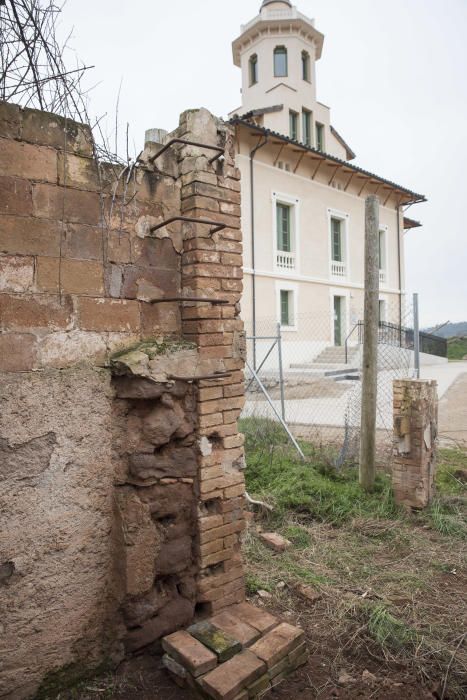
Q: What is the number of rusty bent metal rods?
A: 4